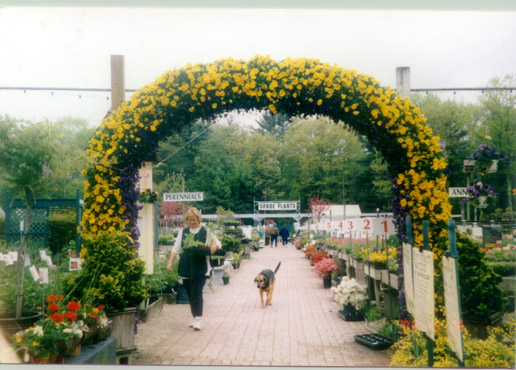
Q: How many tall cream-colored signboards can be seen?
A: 3